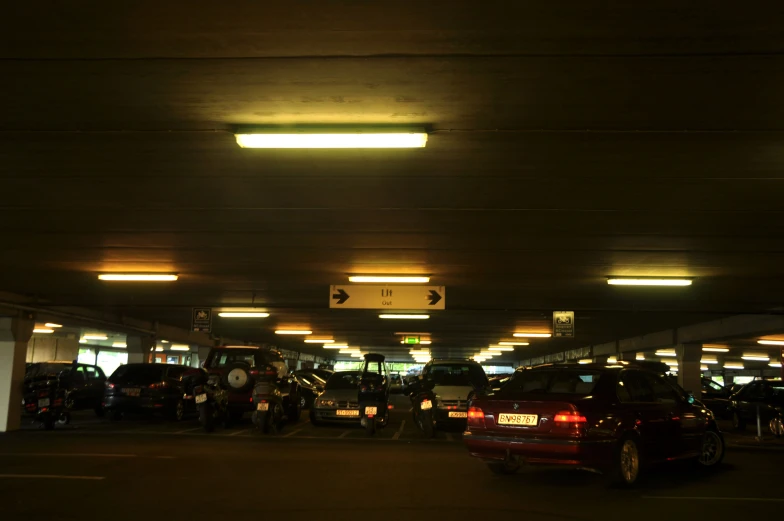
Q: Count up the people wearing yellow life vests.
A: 0